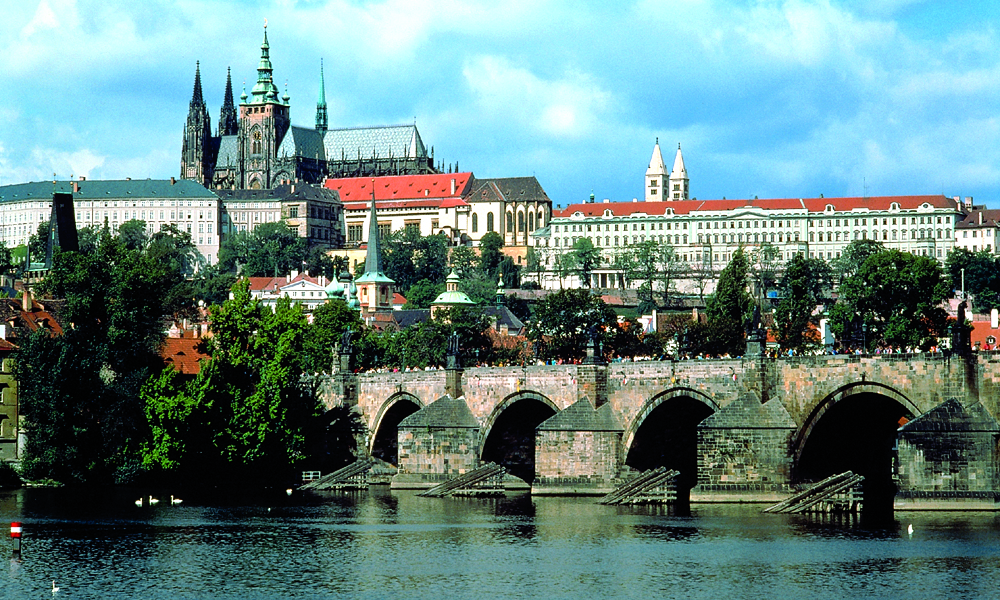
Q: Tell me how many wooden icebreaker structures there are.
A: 4